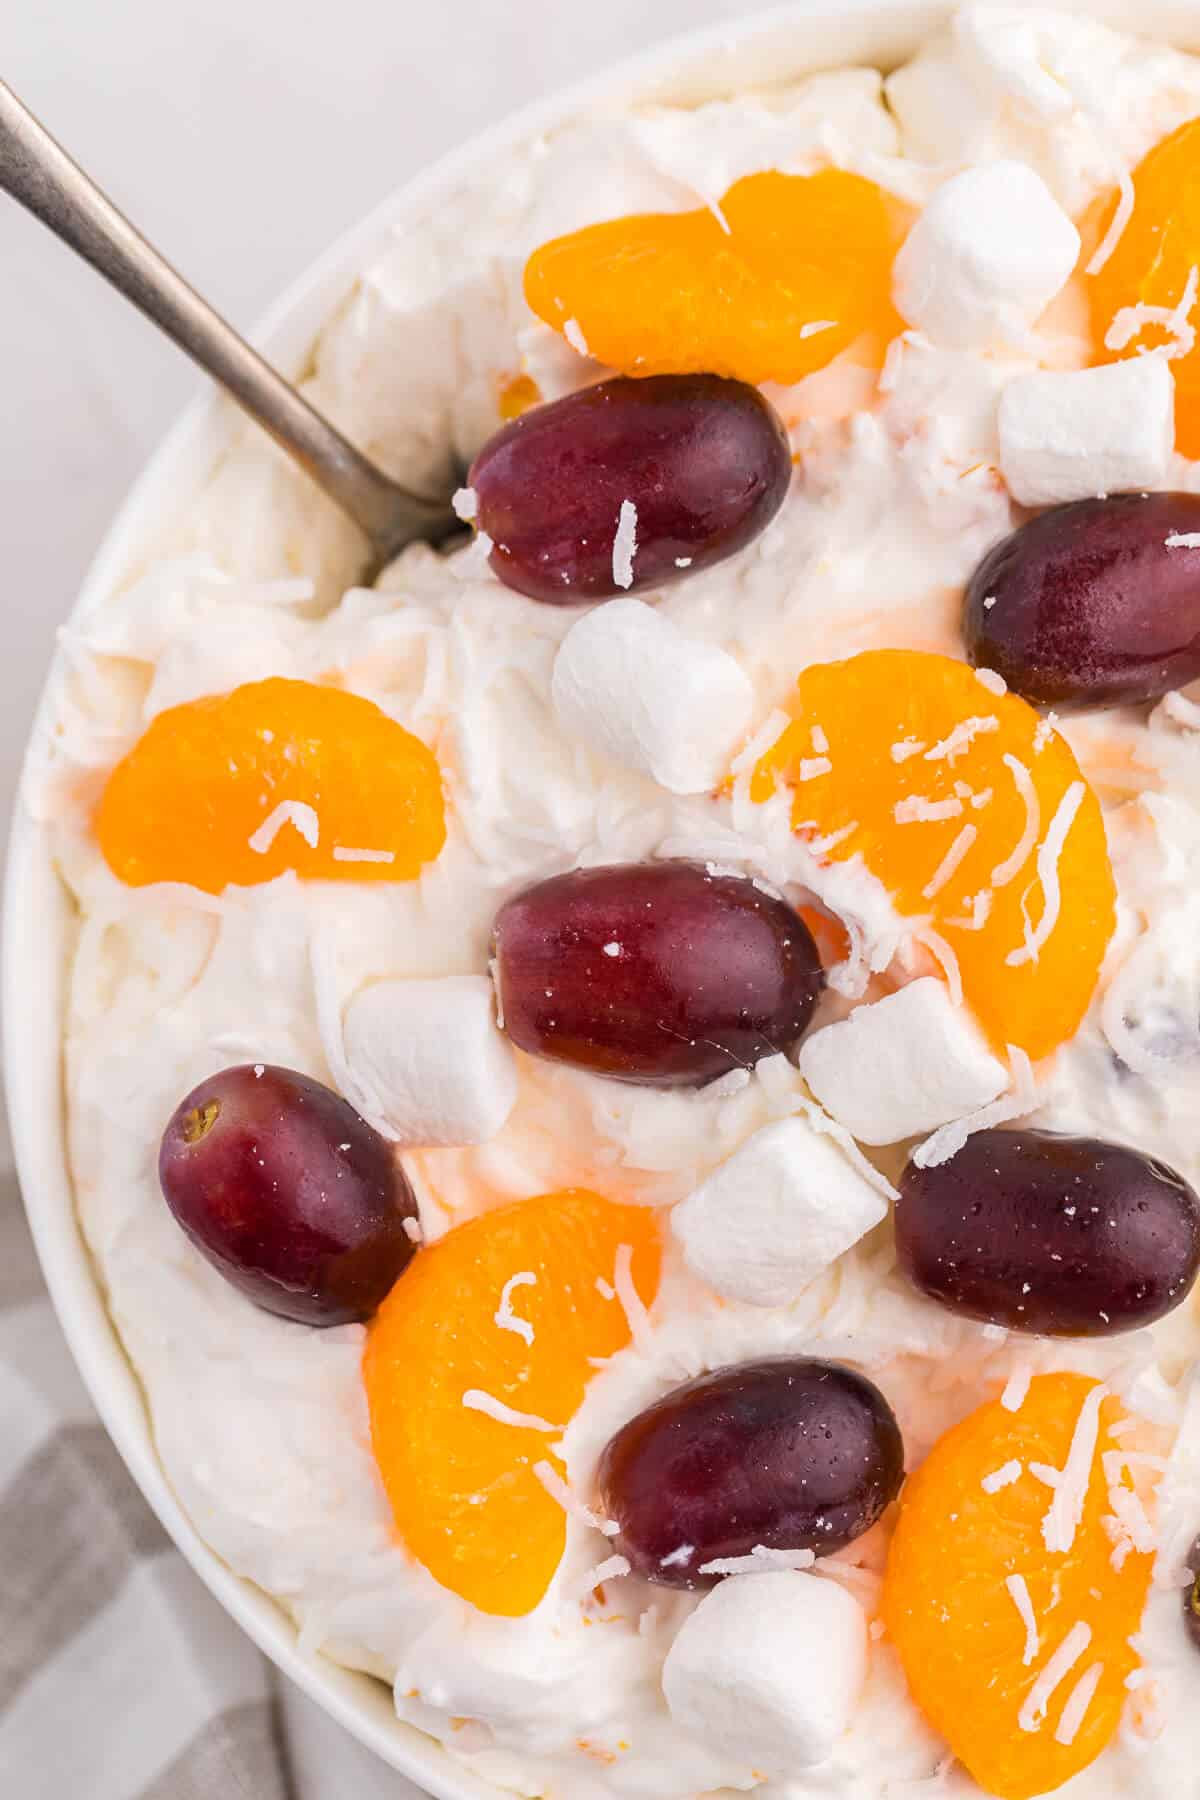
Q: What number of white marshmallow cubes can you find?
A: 7